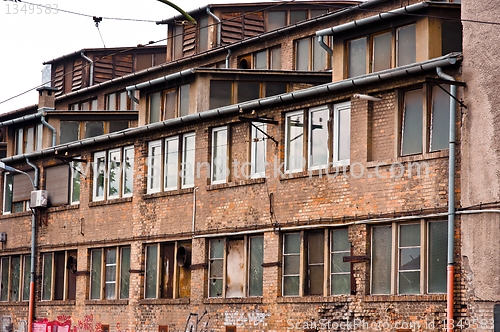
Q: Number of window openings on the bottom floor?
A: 7